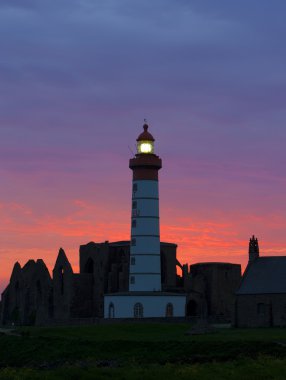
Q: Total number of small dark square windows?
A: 6